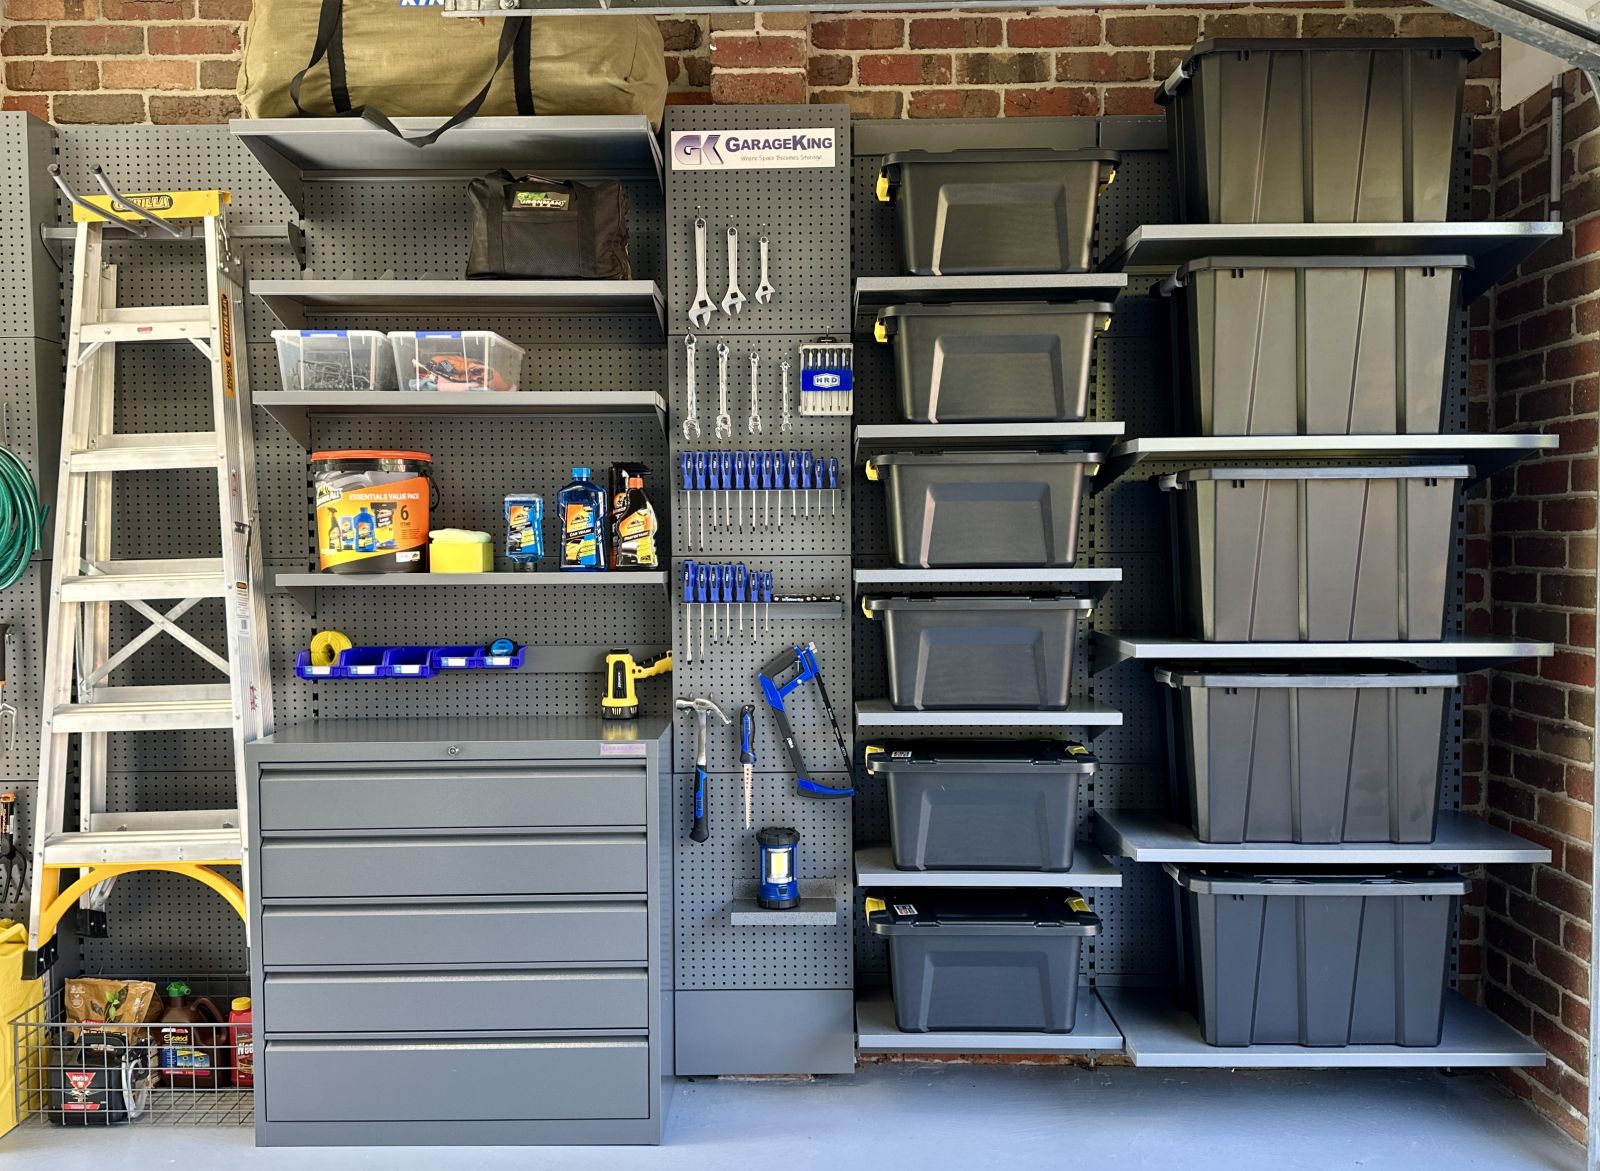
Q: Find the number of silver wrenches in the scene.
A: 7